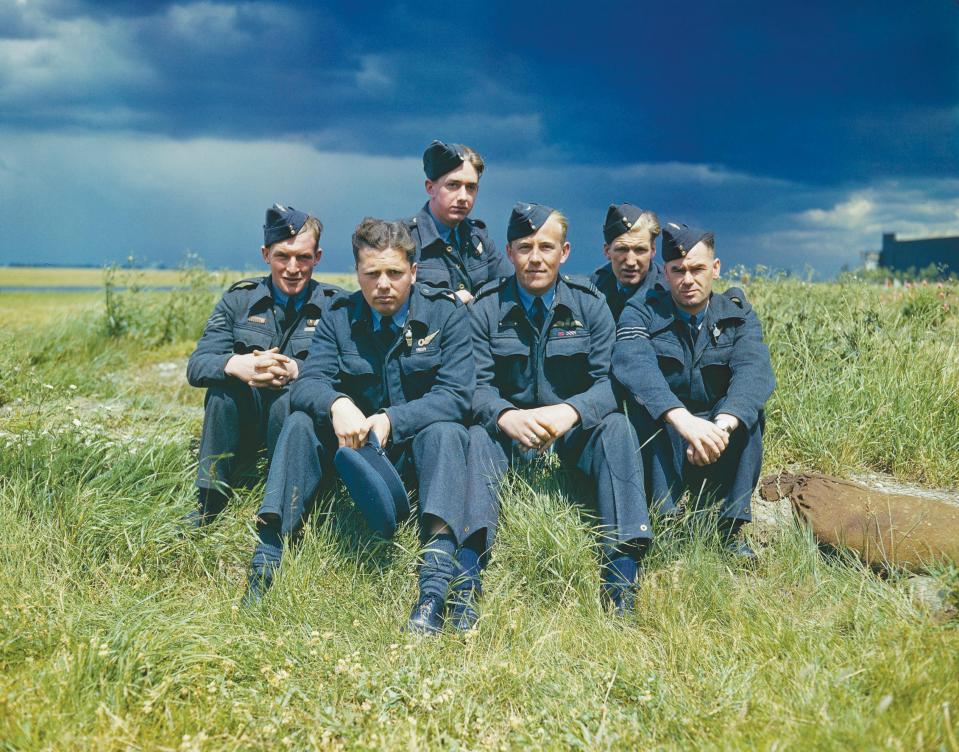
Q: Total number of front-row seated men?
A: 4